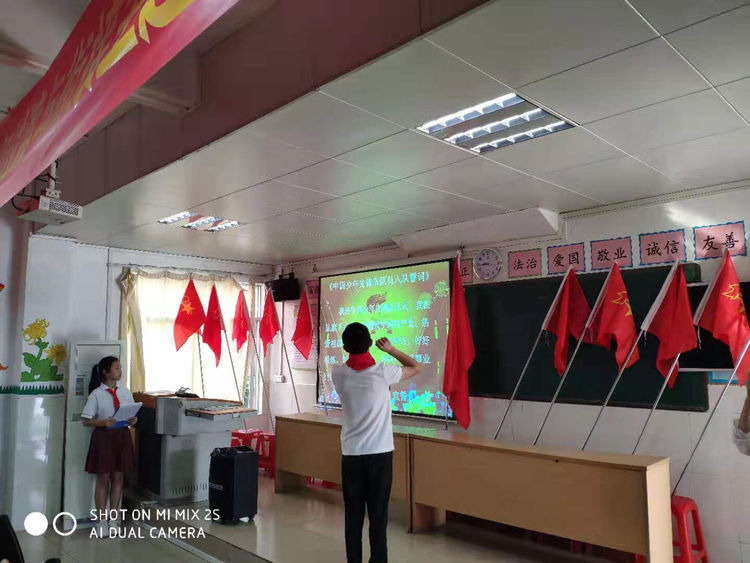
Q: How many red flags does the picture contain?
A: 10